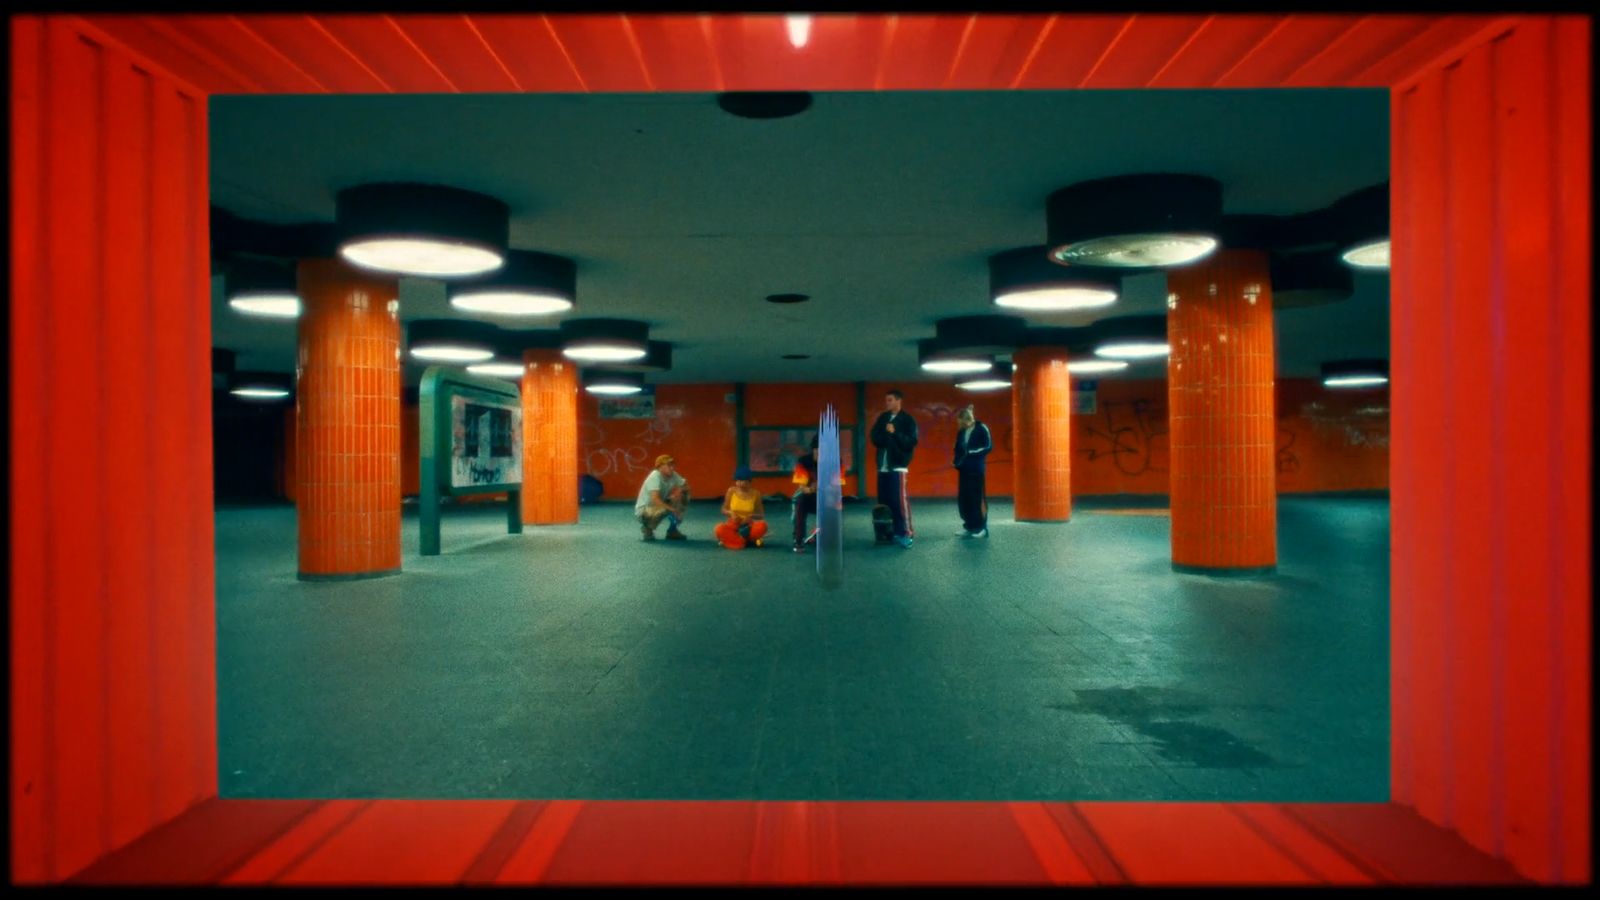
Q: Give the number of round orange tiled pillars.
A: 4